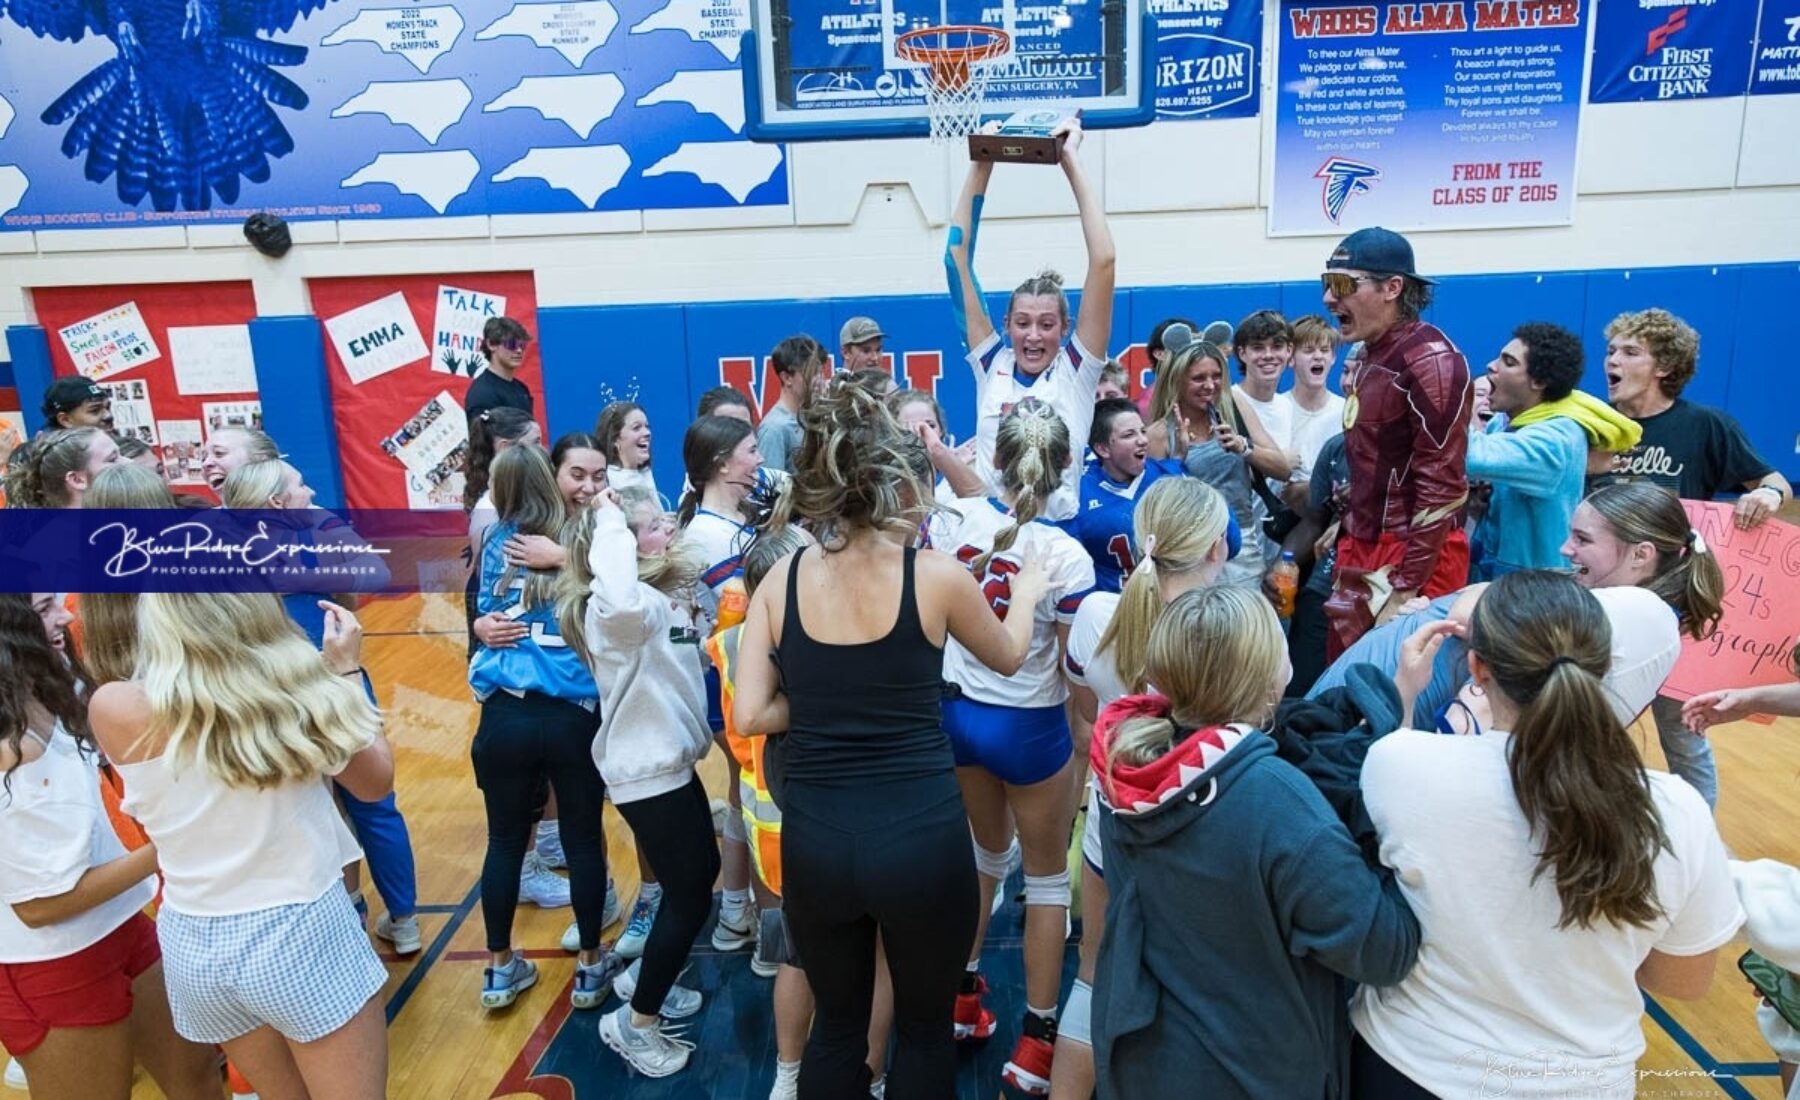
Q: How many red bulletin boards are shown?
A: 2